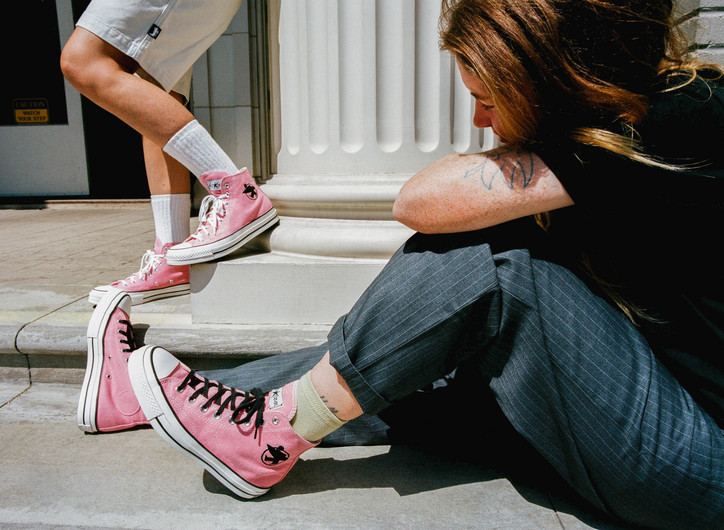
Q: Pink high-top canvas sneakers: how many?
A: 4